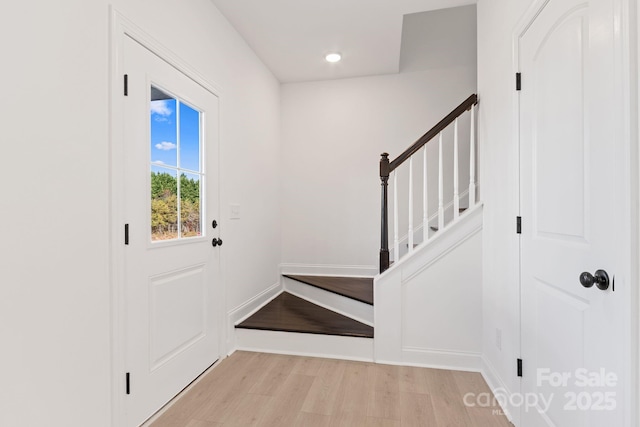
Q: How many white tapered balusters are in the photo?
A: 6